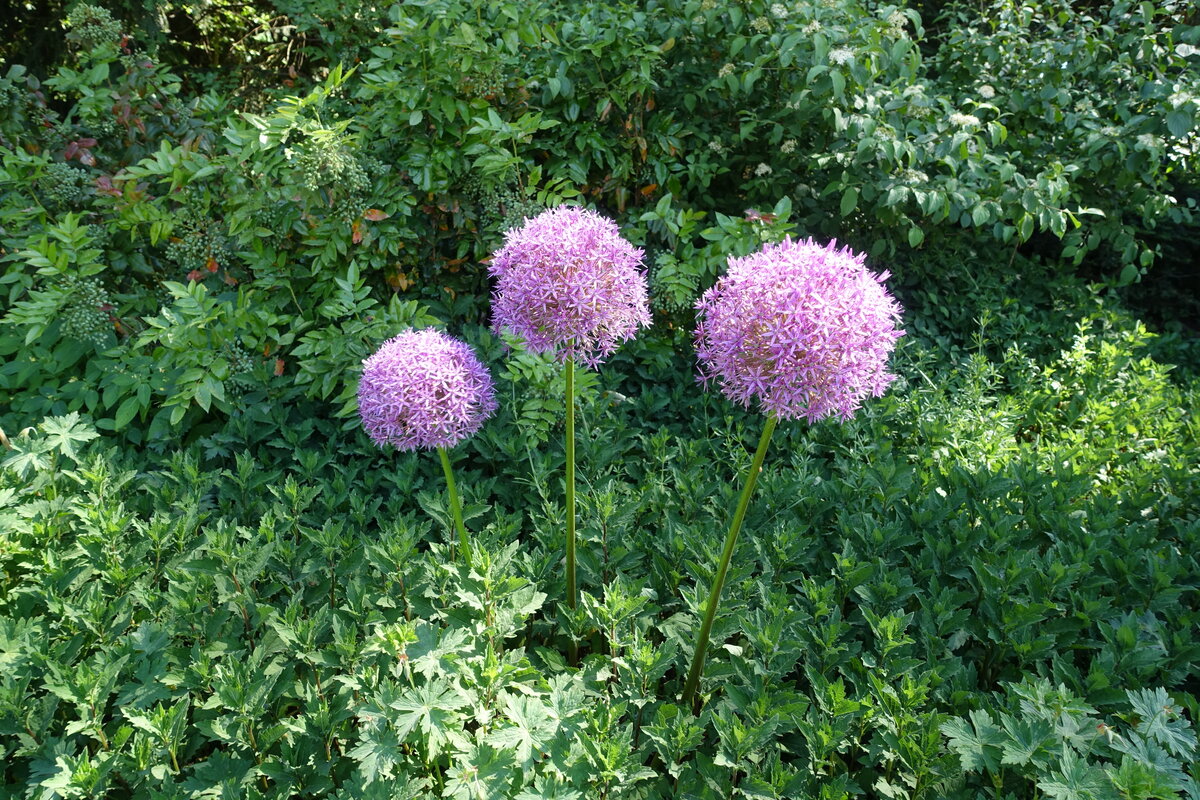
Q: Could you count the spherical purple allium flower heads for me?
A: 3